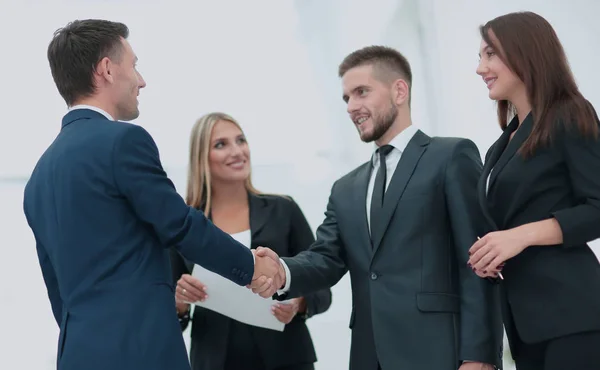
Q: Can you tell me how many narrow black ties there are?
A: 1